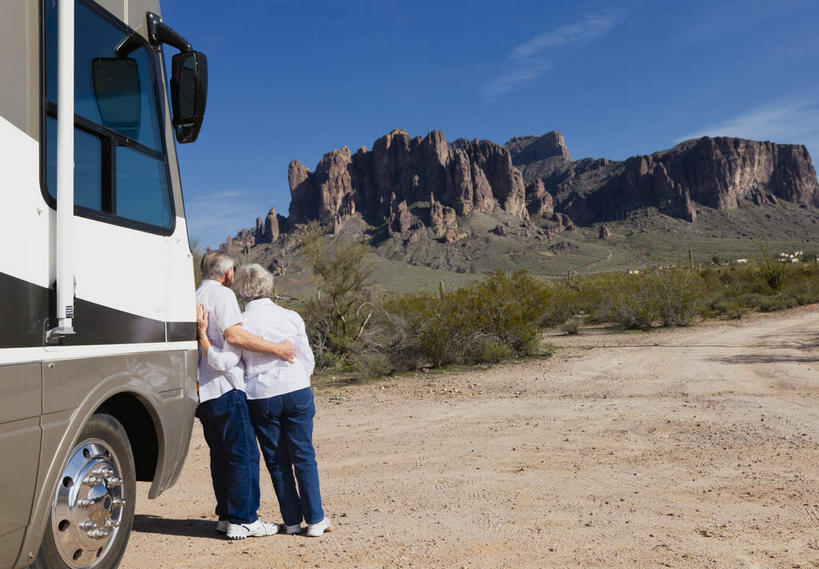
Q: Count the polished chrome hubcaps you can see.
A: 1